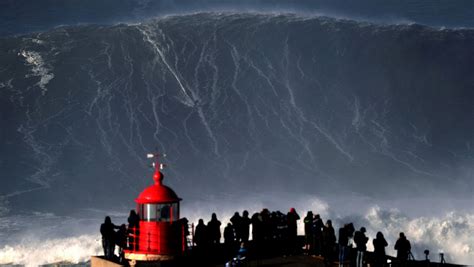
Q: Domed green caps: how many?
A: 0